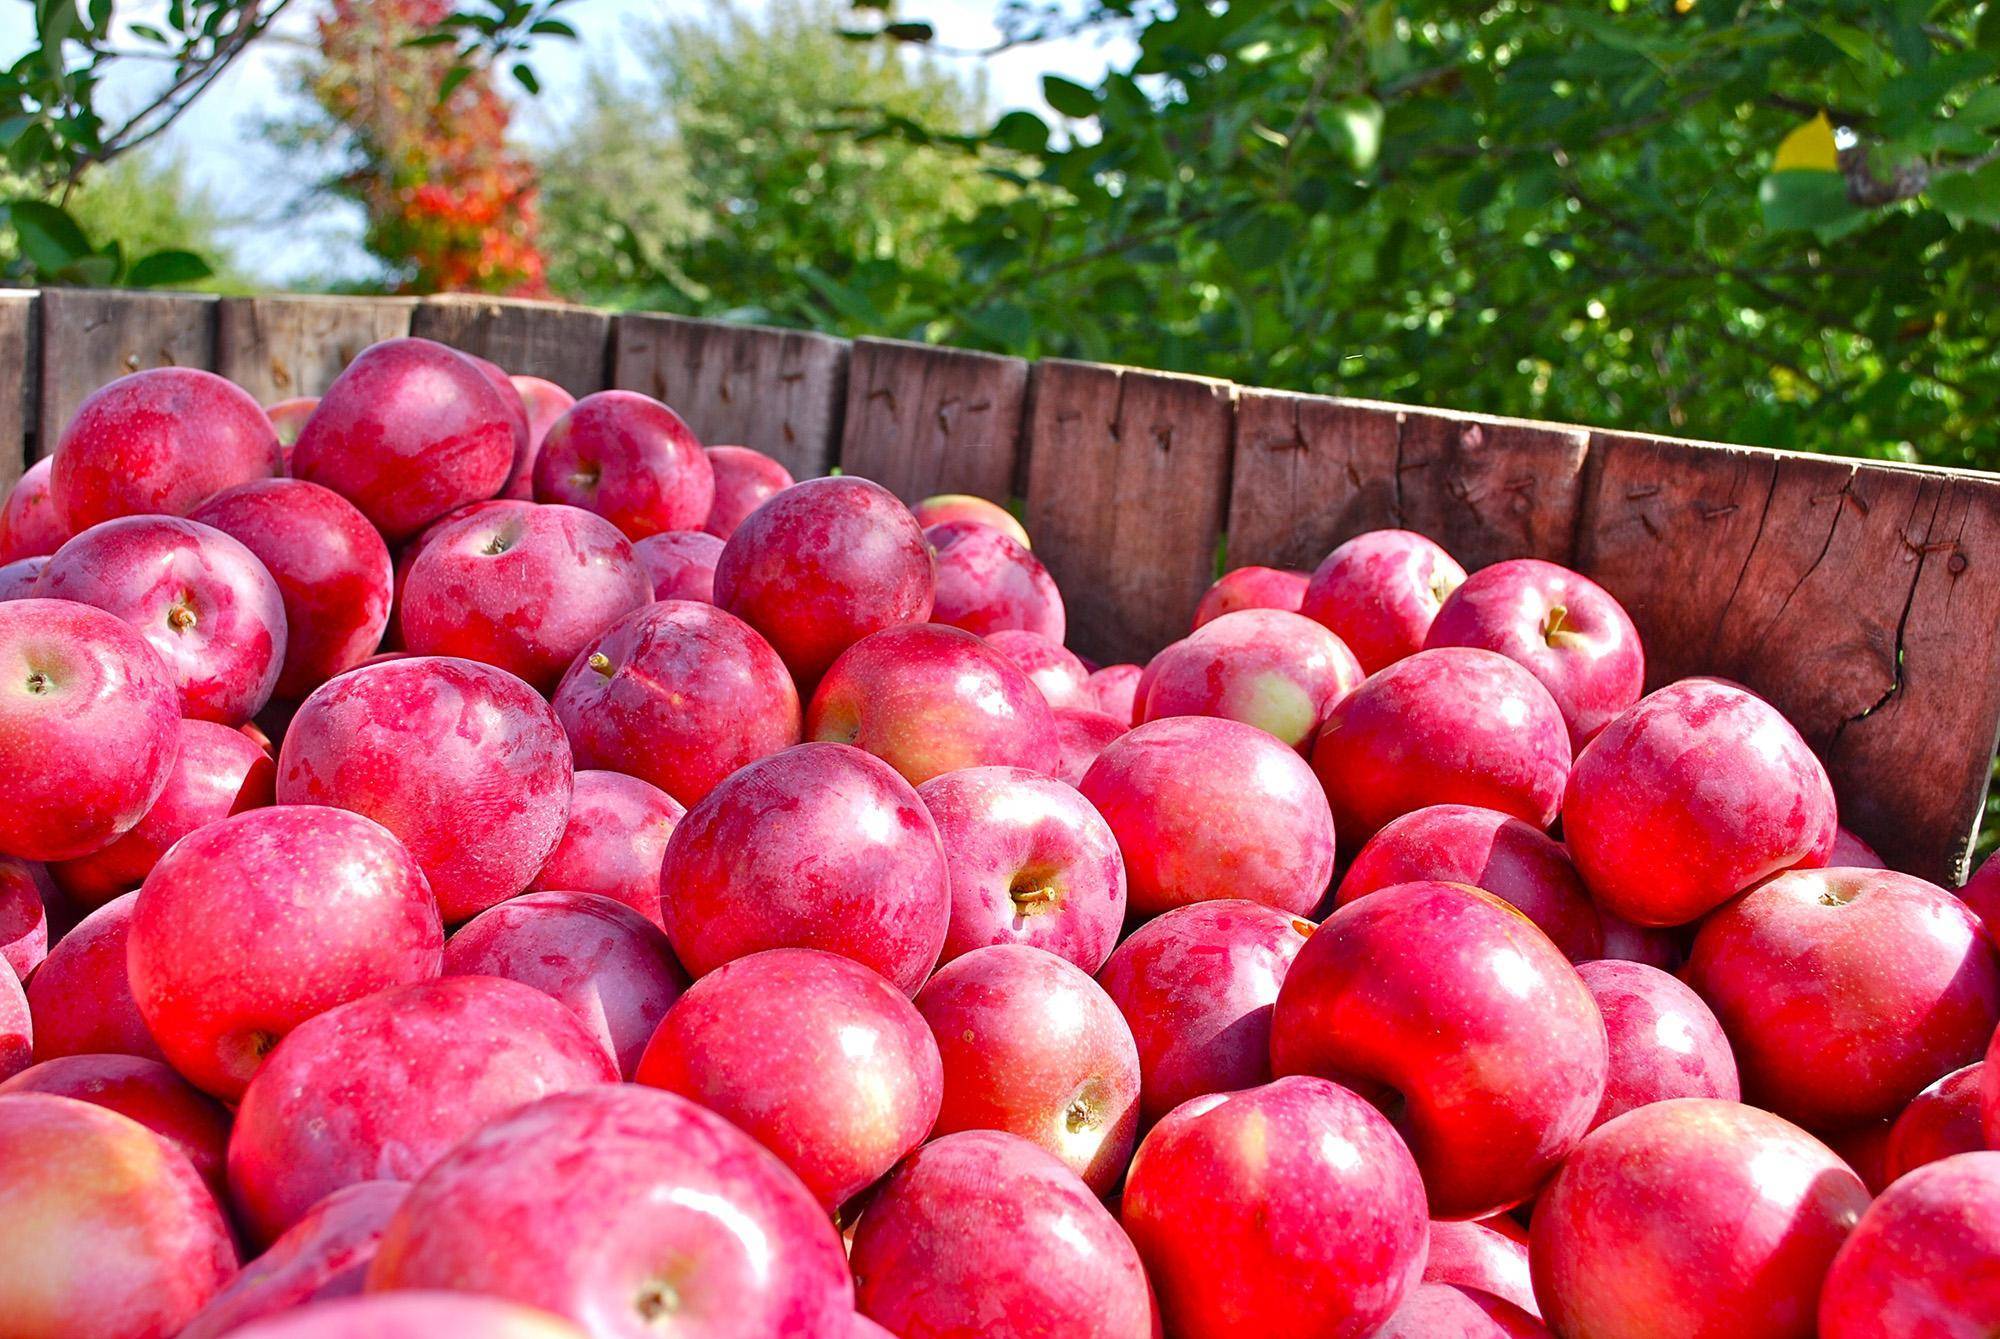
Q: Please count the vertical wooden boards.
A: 9